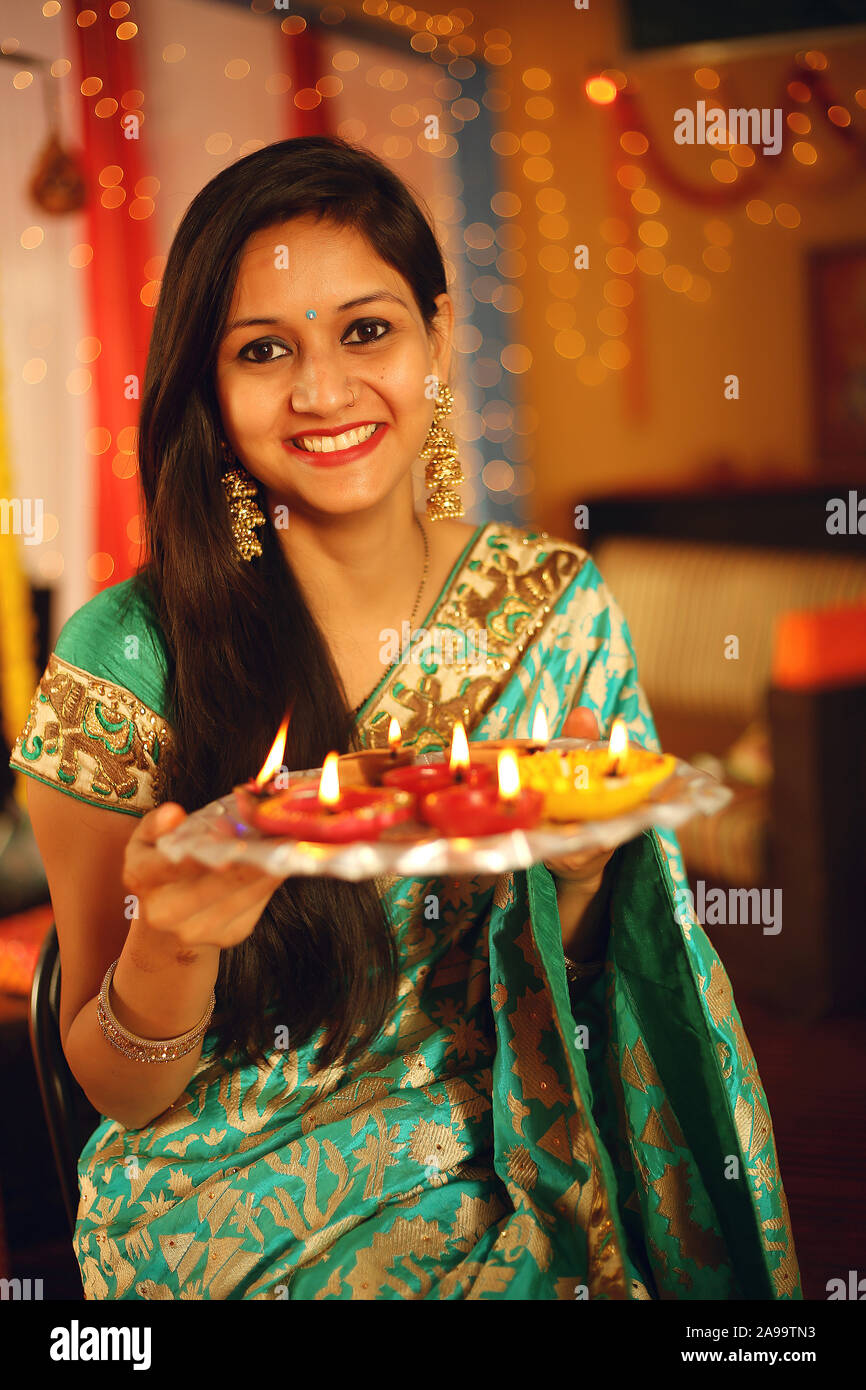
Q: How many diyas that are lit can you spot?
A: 7